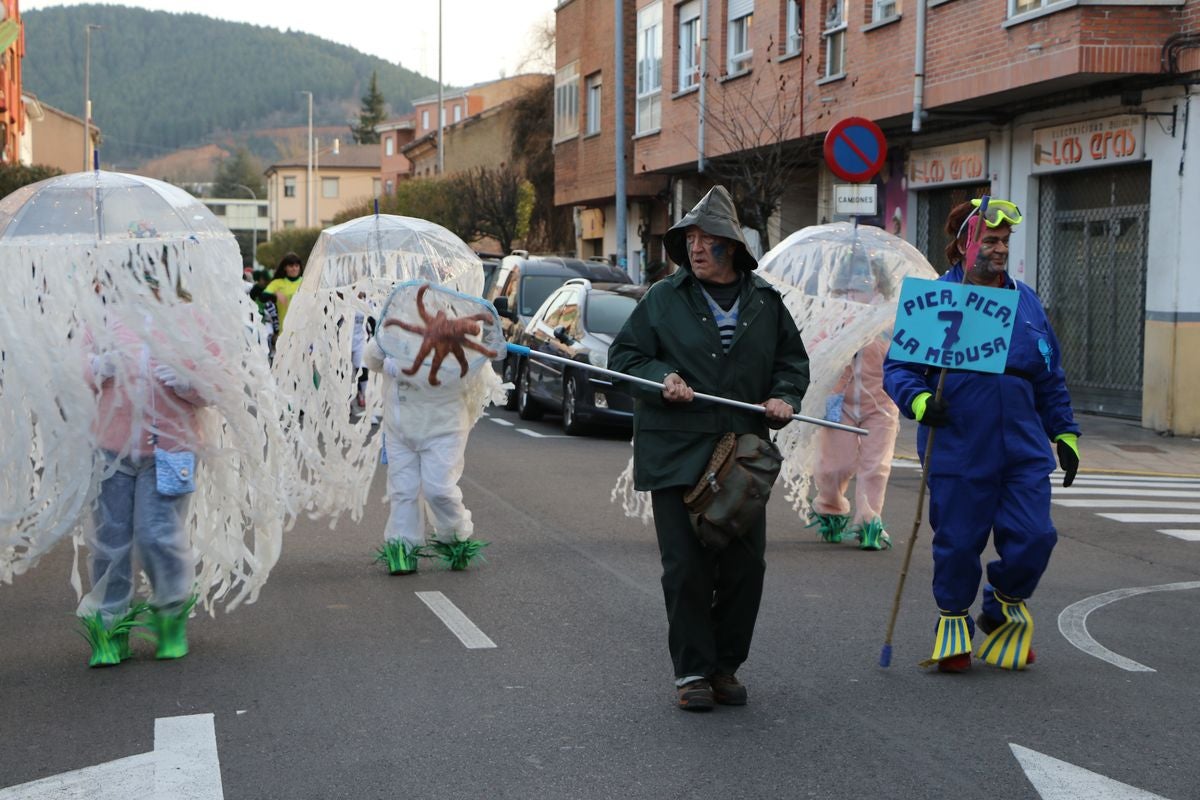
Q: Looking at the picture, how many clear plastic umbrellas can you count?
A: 3